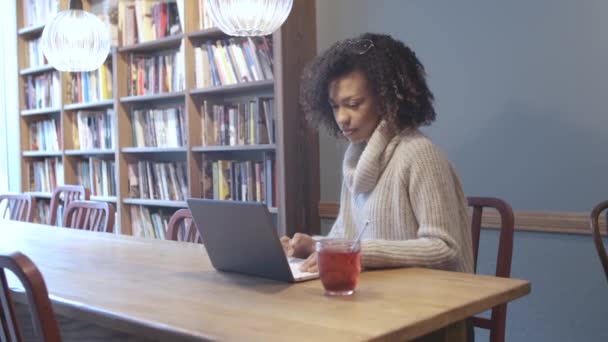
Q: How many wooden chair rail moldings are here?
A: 1